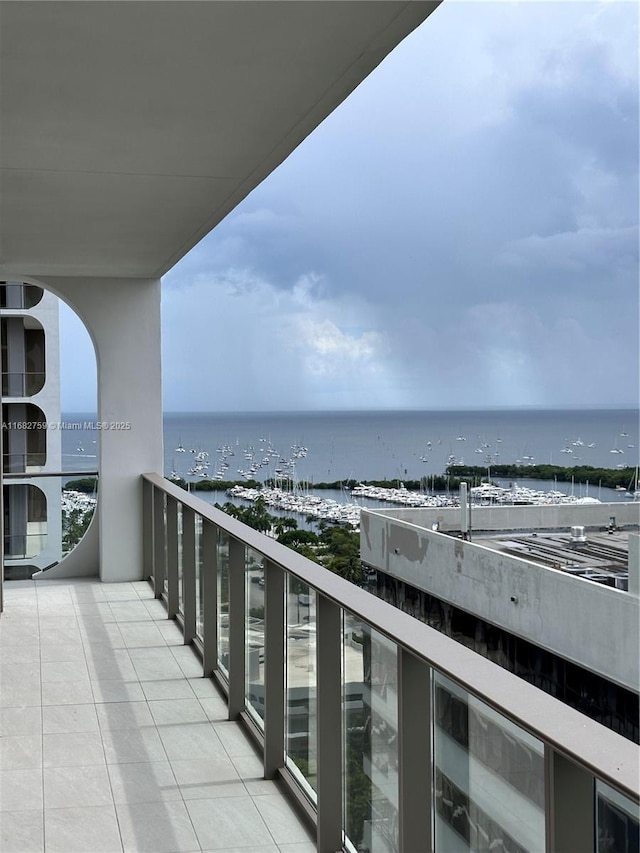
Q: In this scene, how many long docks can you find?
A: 3